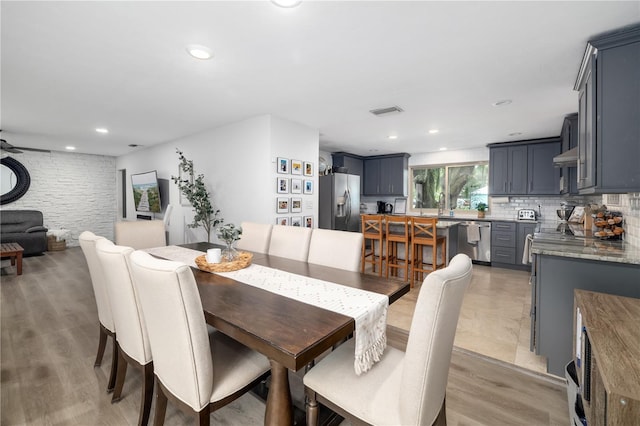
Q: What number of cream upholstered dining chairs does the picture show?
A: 8